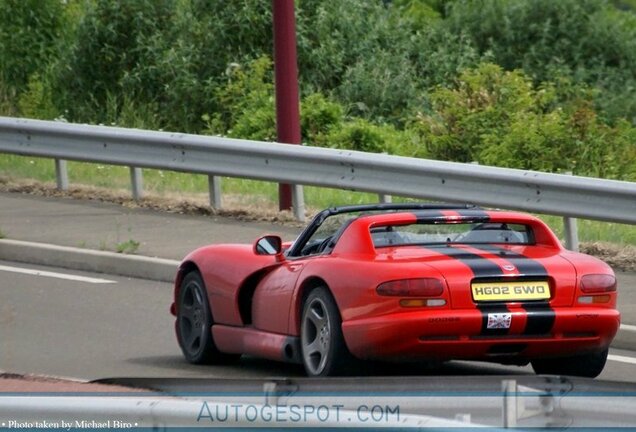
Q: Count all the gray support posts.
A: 6